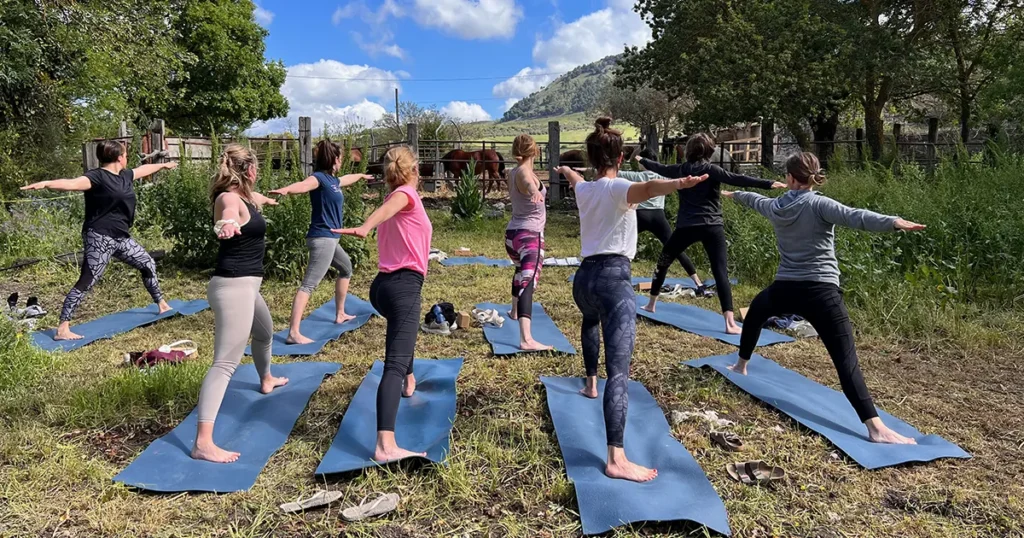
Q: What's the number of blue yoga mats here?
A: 10